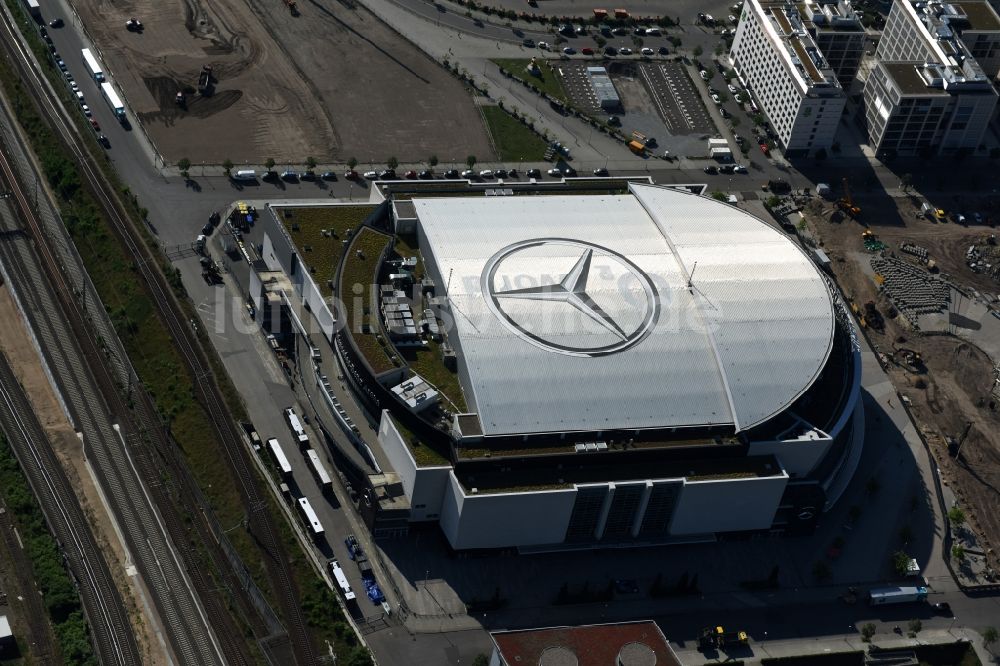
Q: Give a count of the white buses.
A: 5